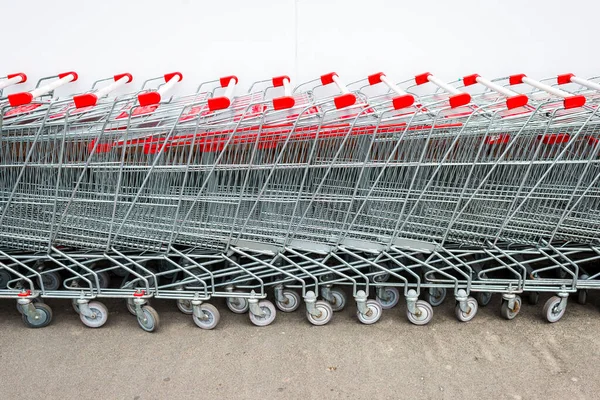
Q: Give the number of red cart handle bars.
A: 12